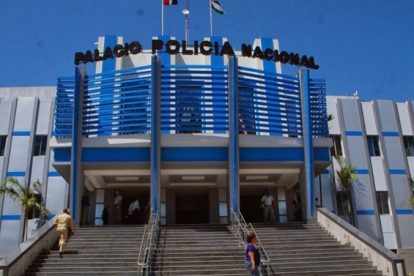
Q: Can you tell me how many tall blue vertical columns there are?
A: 4